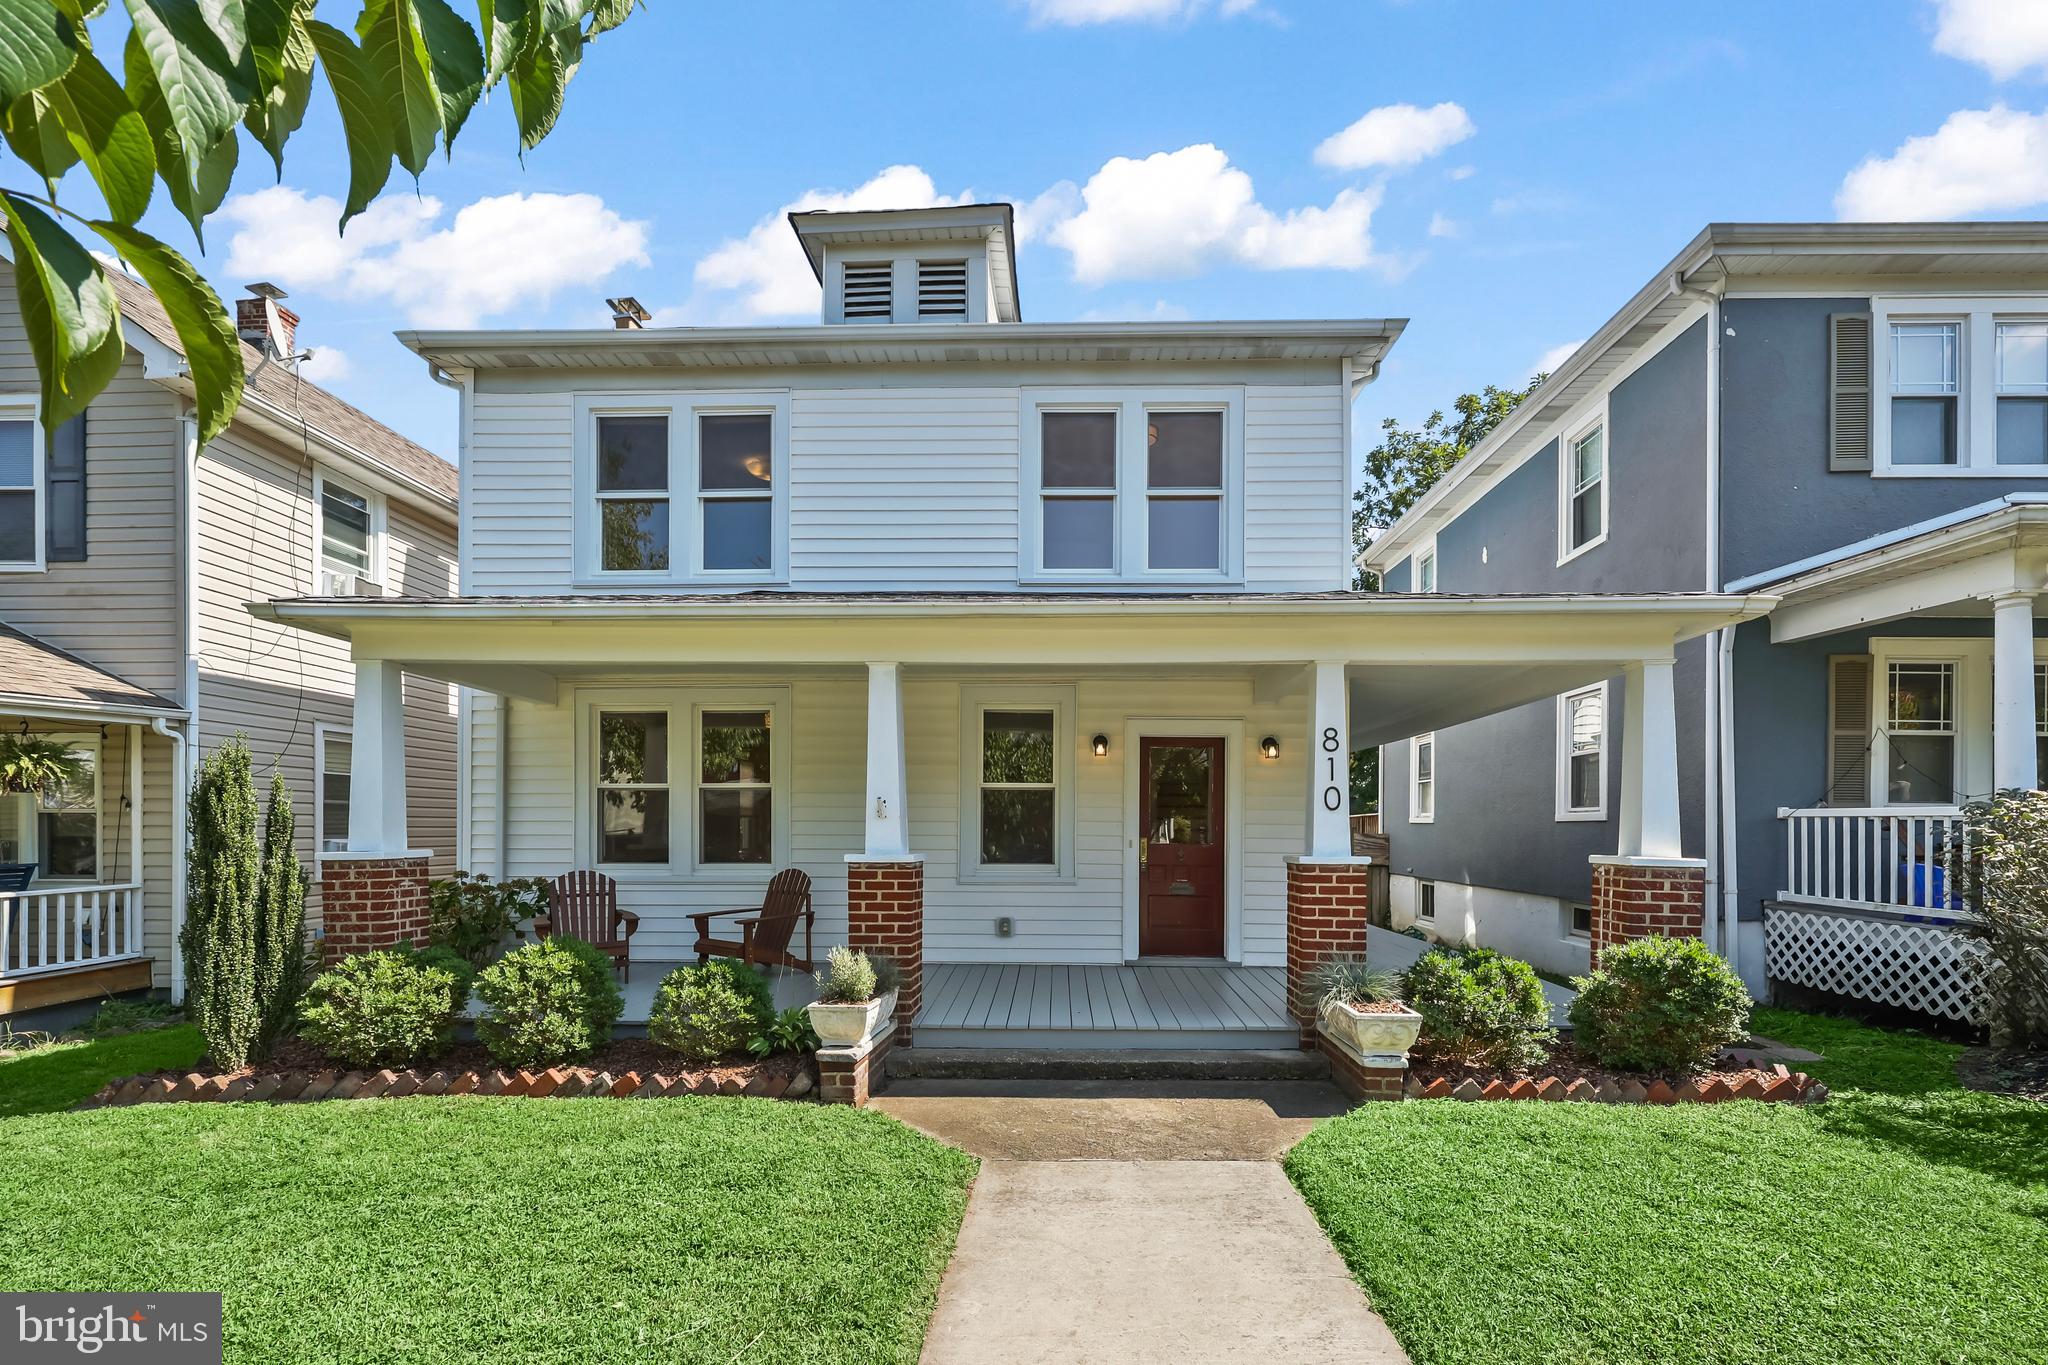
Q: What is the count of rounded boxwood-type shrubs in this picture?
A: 5